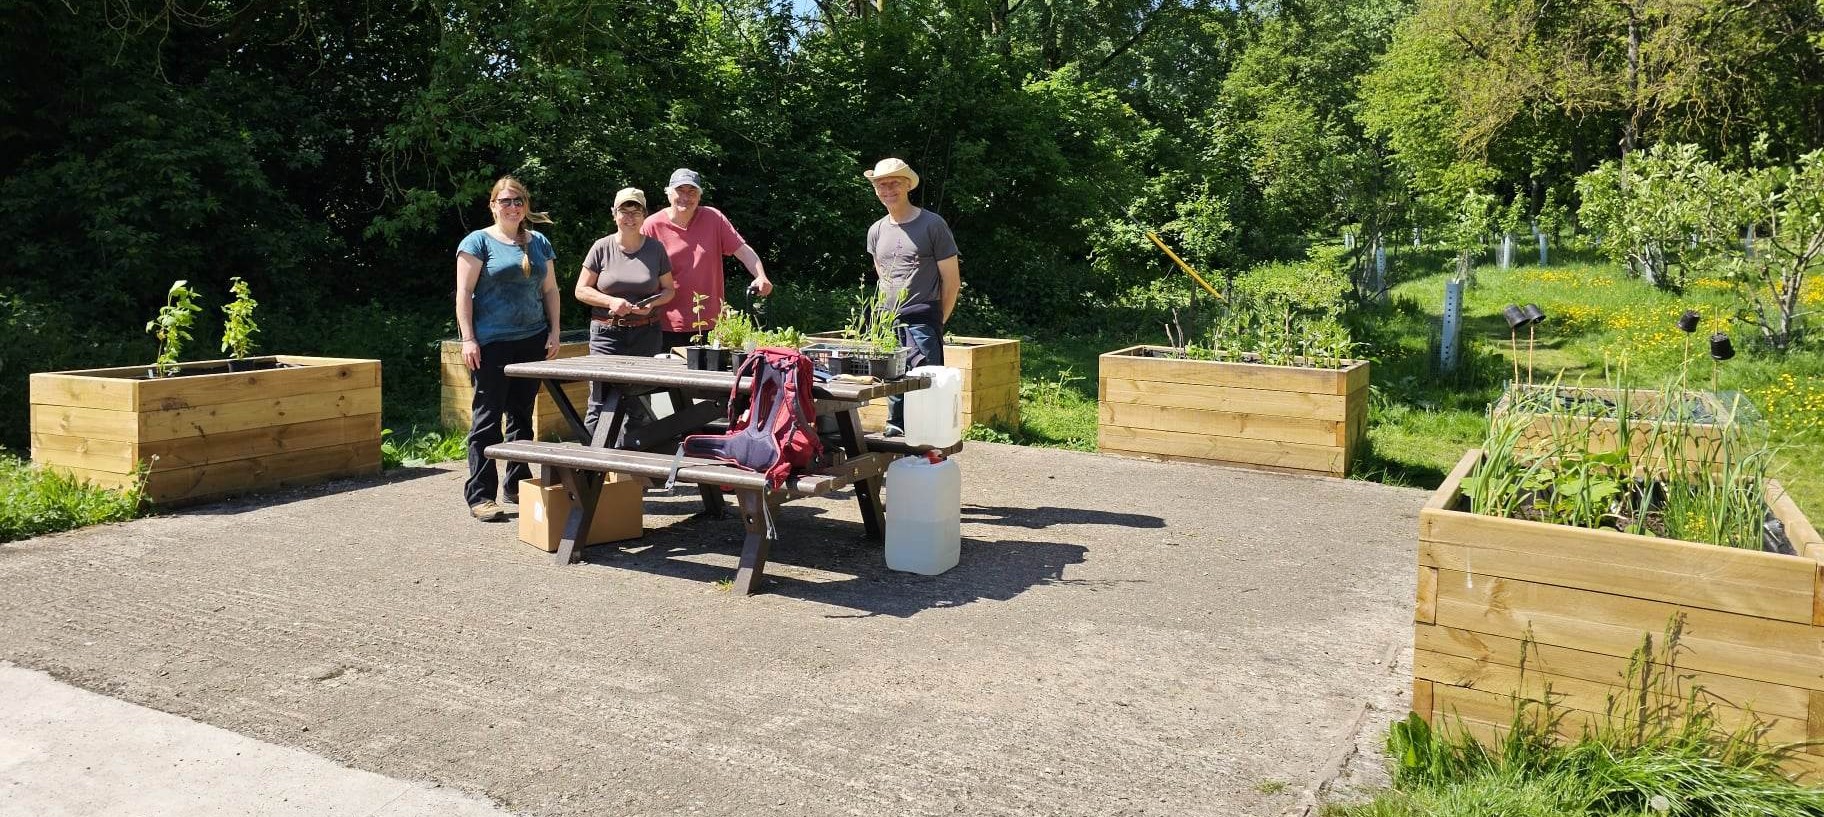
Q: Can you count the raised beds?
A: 6